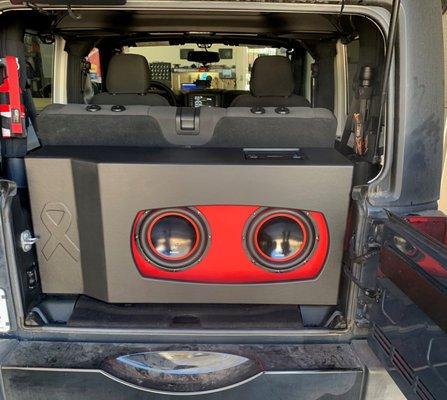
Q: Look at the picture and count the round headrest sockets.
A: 4